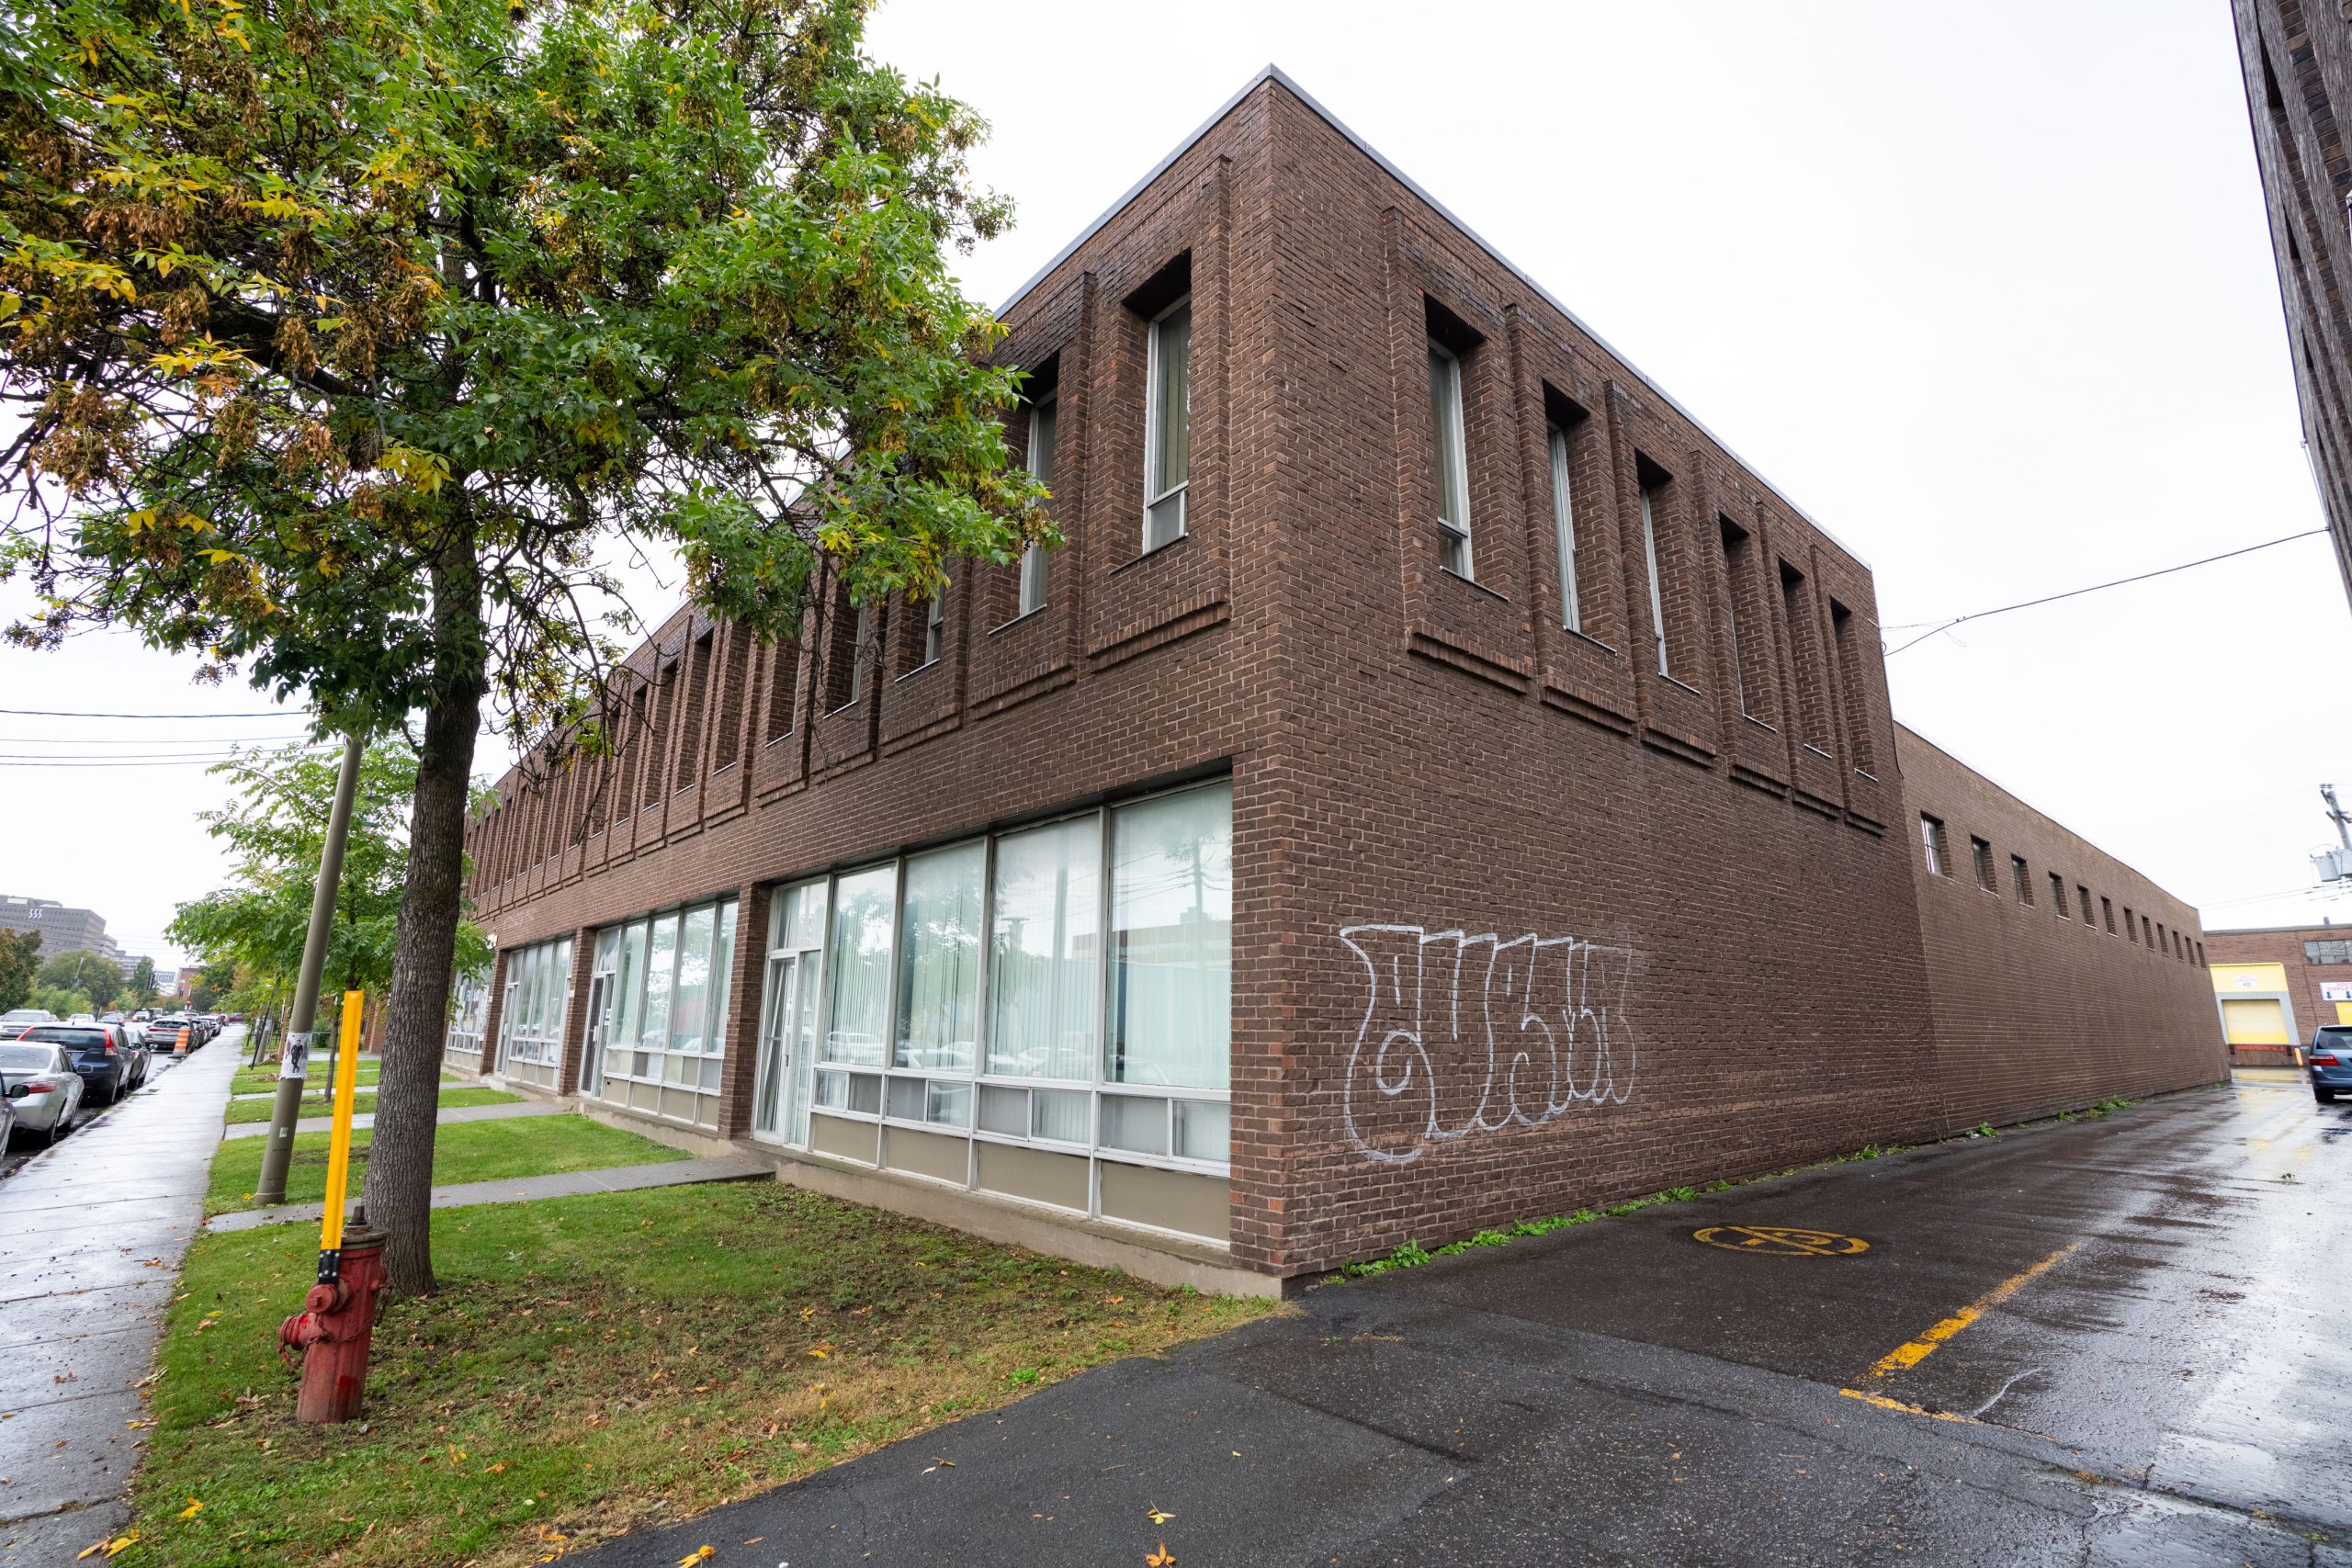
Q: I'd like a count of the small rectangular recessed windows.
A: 12